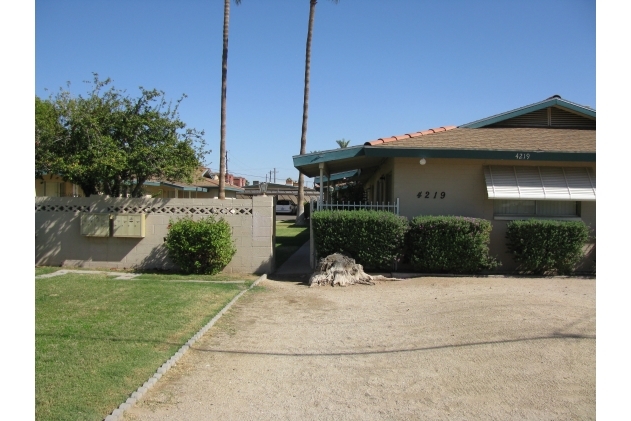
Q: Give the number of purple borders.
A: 0